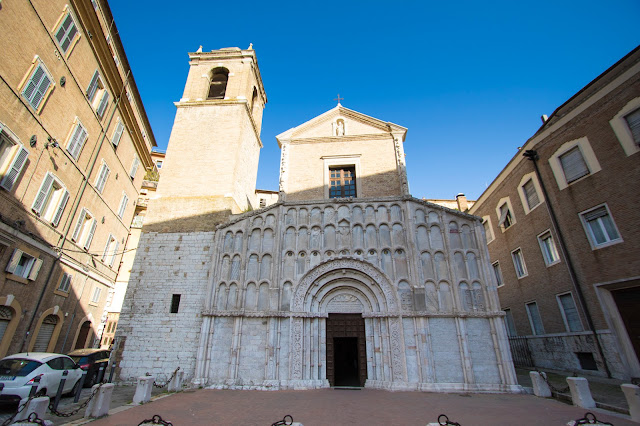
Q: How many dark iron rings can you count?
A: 5